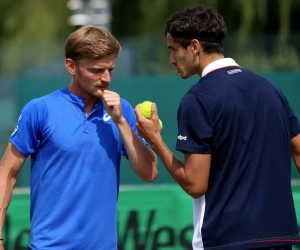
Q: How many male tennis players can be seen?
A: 2